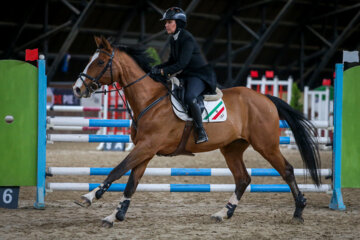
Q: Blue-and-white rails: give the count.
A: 4